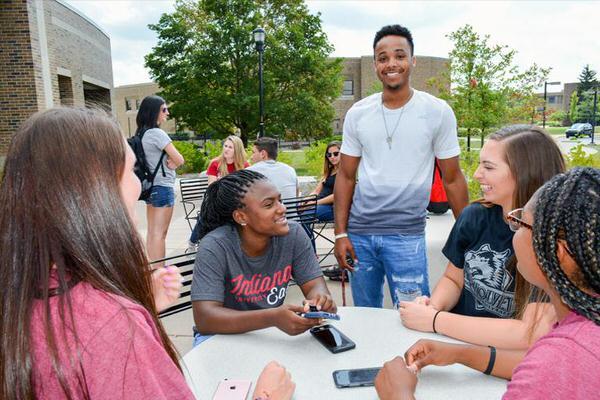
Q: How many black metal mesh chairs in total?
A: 3